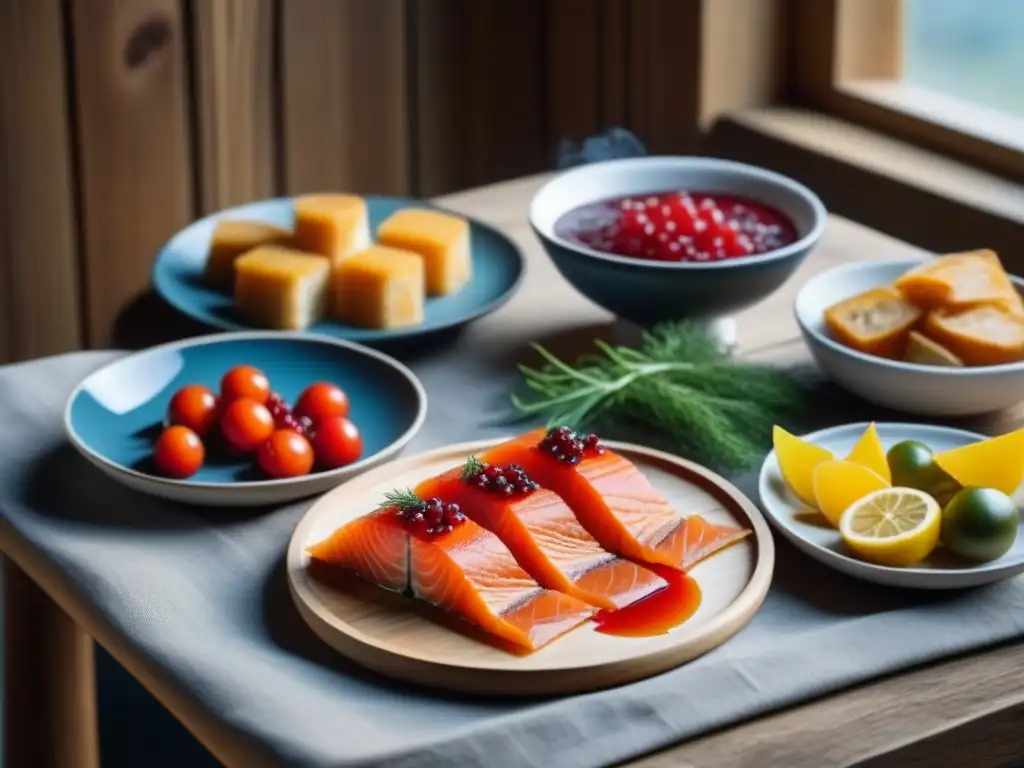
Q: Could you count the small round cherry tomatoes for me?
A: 7